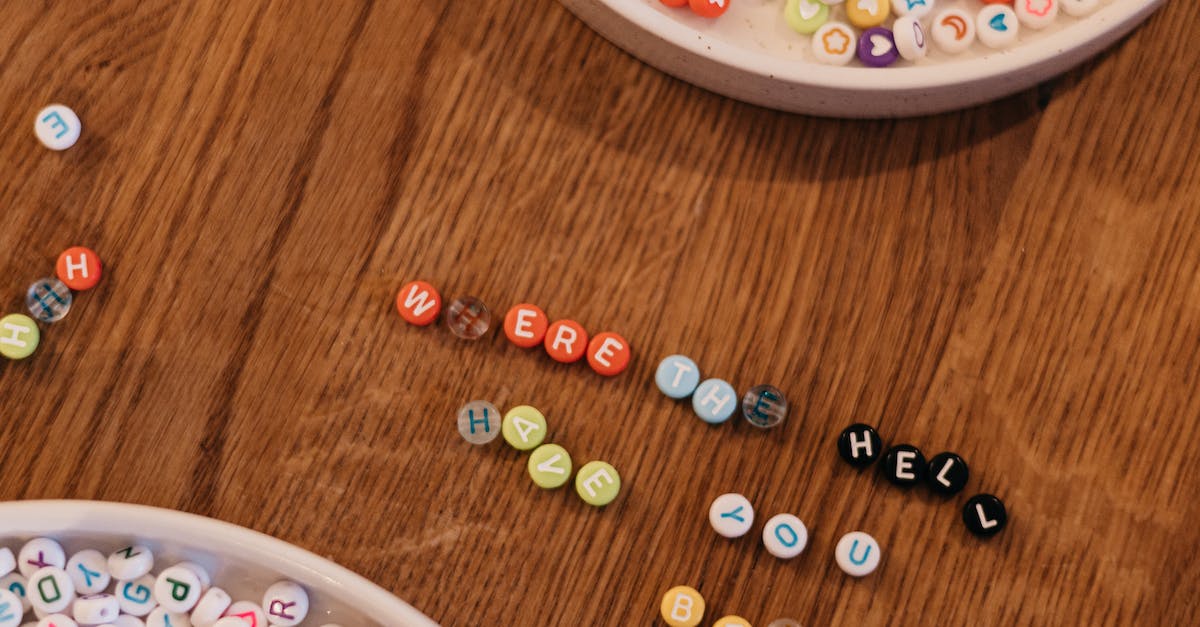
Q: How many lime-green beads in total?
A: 5